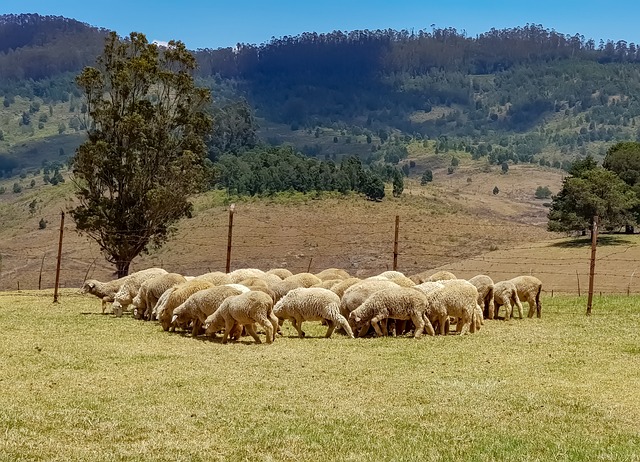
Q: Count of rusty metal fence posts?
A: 4